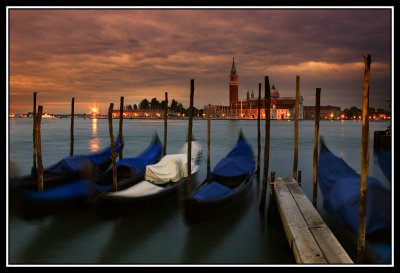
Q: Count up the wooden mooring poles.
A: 13